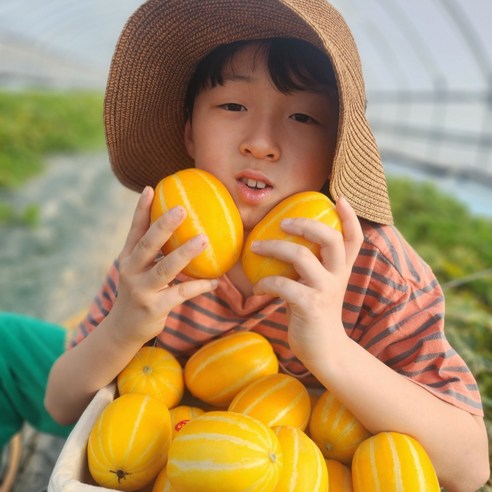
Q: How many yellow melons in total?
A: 13